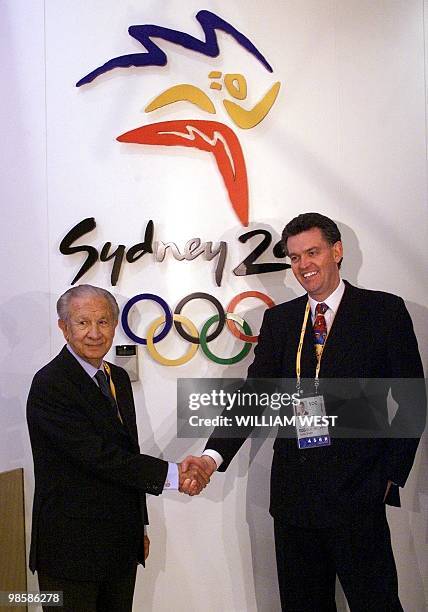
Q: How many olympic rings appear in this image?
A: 5